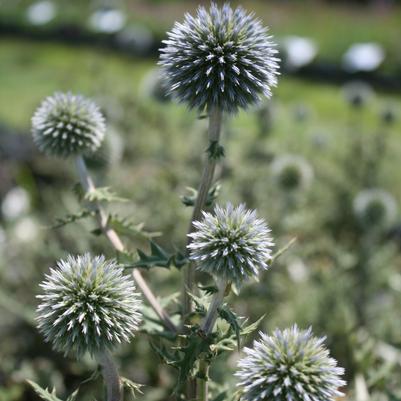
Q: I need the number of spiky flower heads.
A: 5